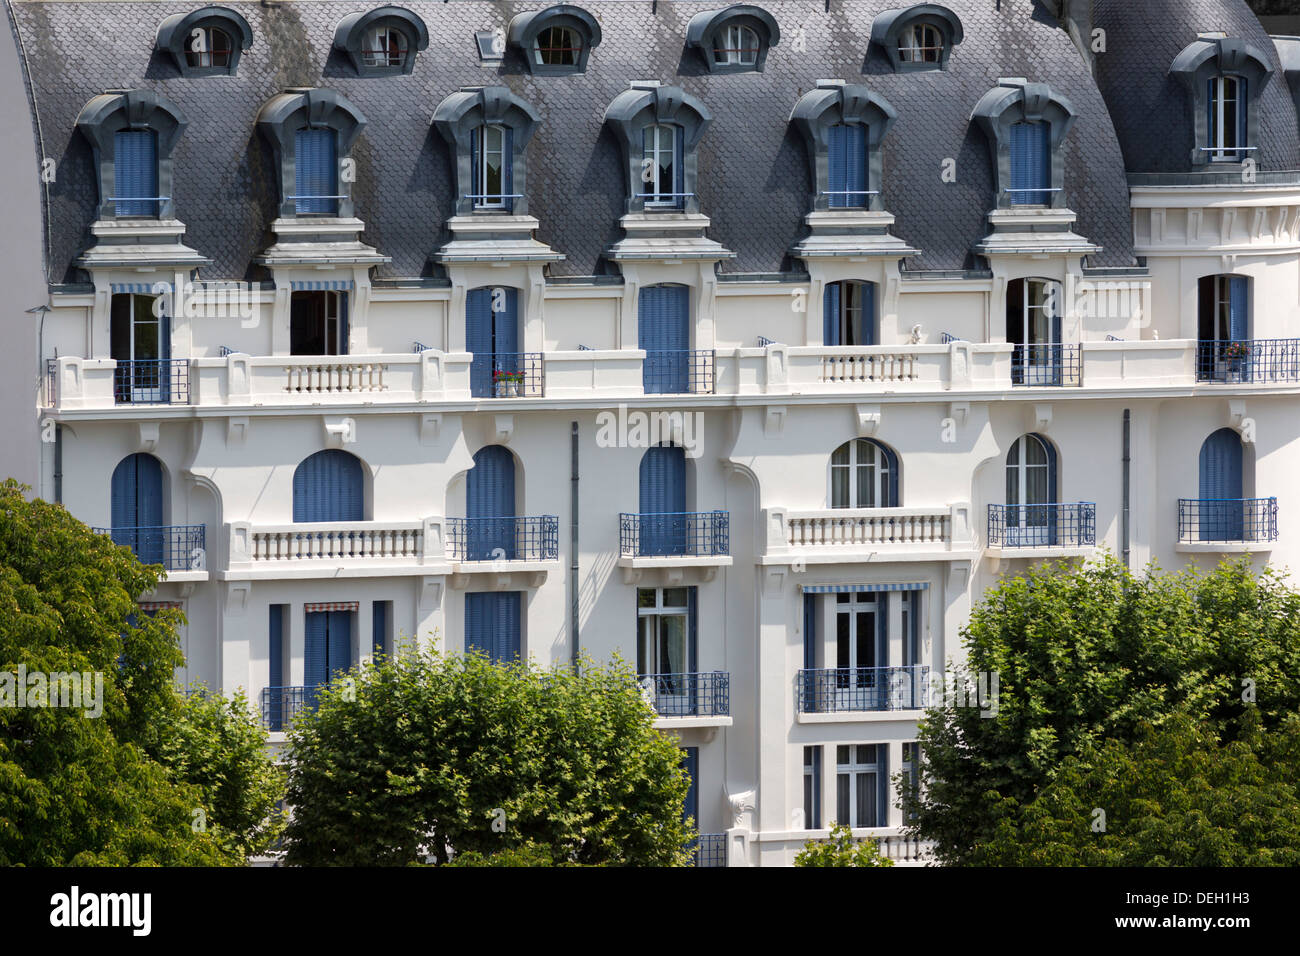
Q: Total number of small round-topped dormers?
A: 5